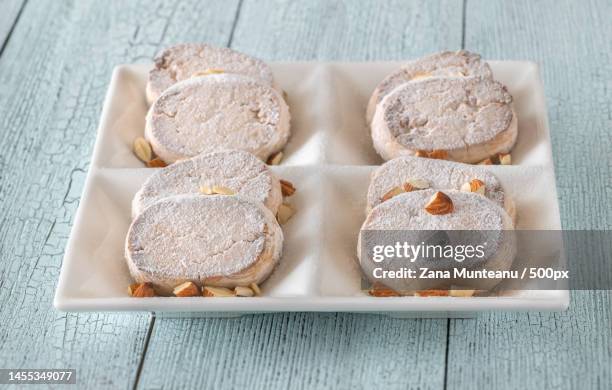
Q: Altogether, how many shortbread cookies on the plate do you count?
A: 8